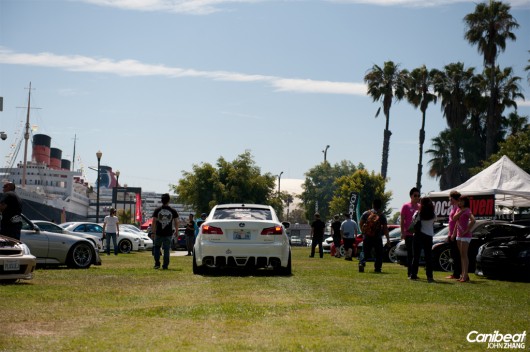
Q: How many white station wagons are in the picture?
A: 0